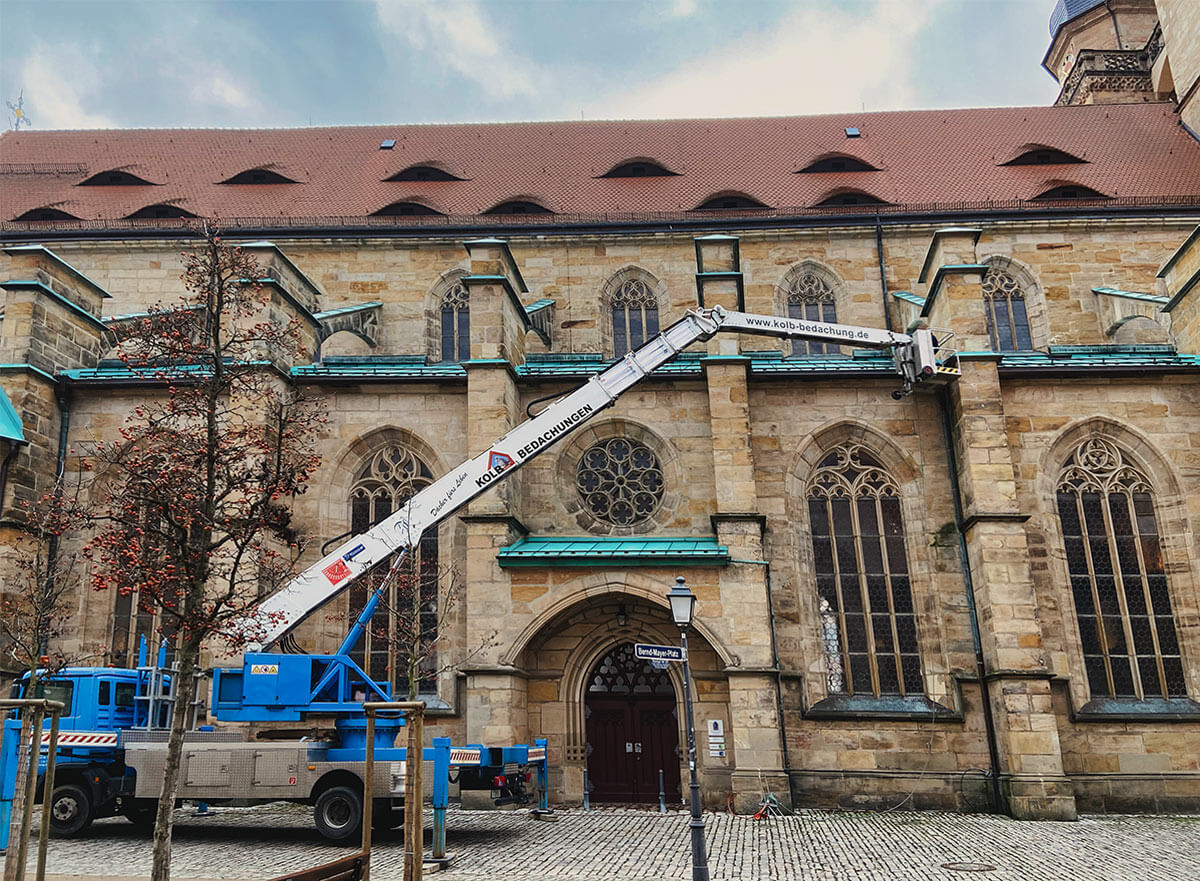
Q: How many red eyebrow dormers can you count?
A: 13